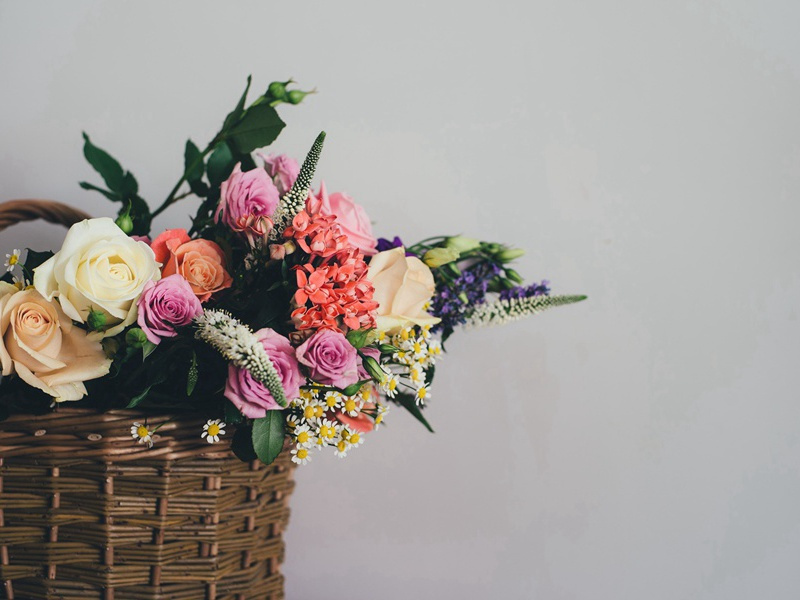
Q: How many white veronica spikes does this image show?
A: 3